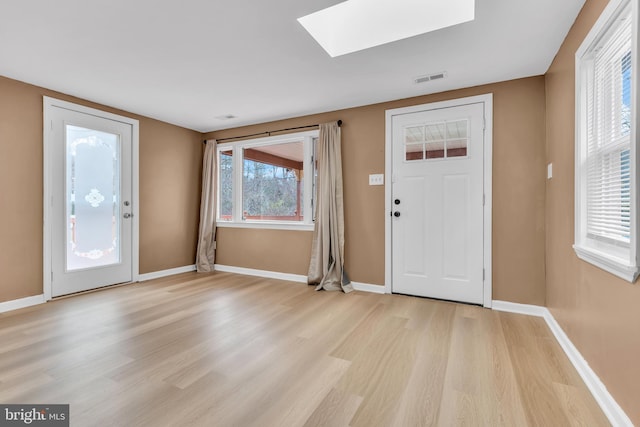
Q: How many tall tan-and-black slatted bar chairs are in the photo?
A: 0